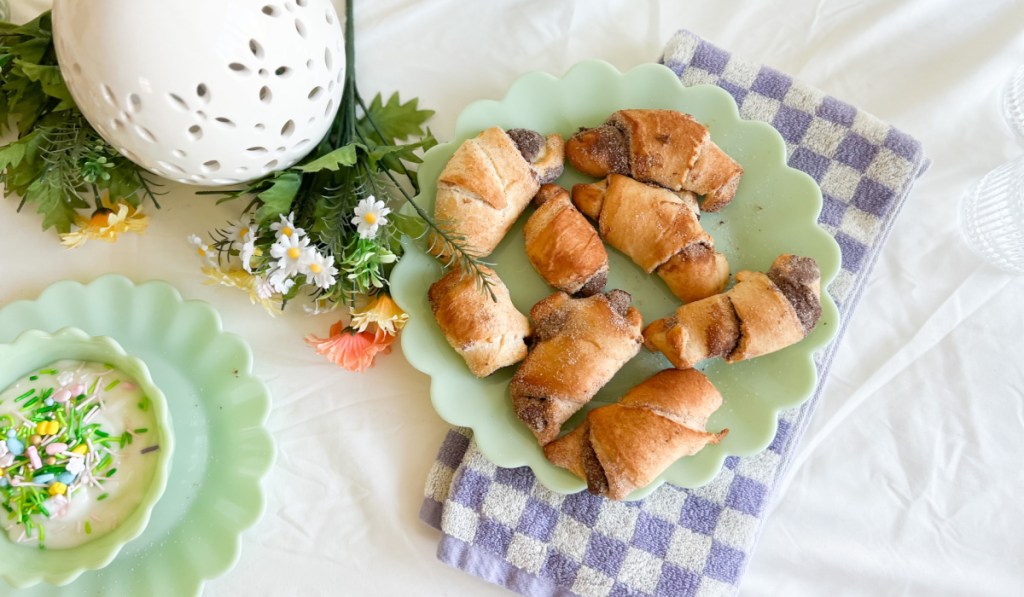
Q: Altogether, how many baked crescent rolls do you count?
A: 8